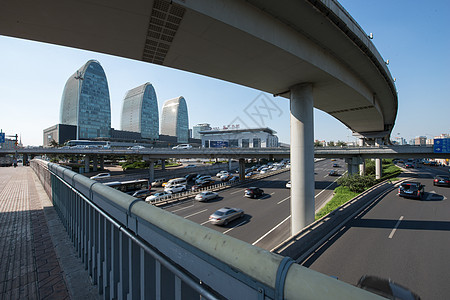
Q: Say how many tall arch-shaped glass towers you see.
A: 3